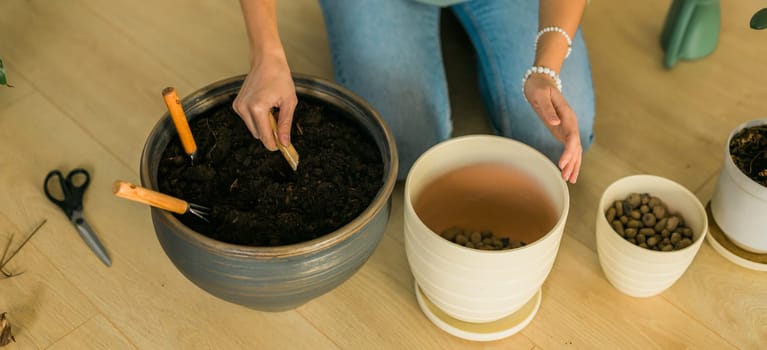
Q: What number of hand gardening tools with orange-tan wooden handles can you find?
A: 2